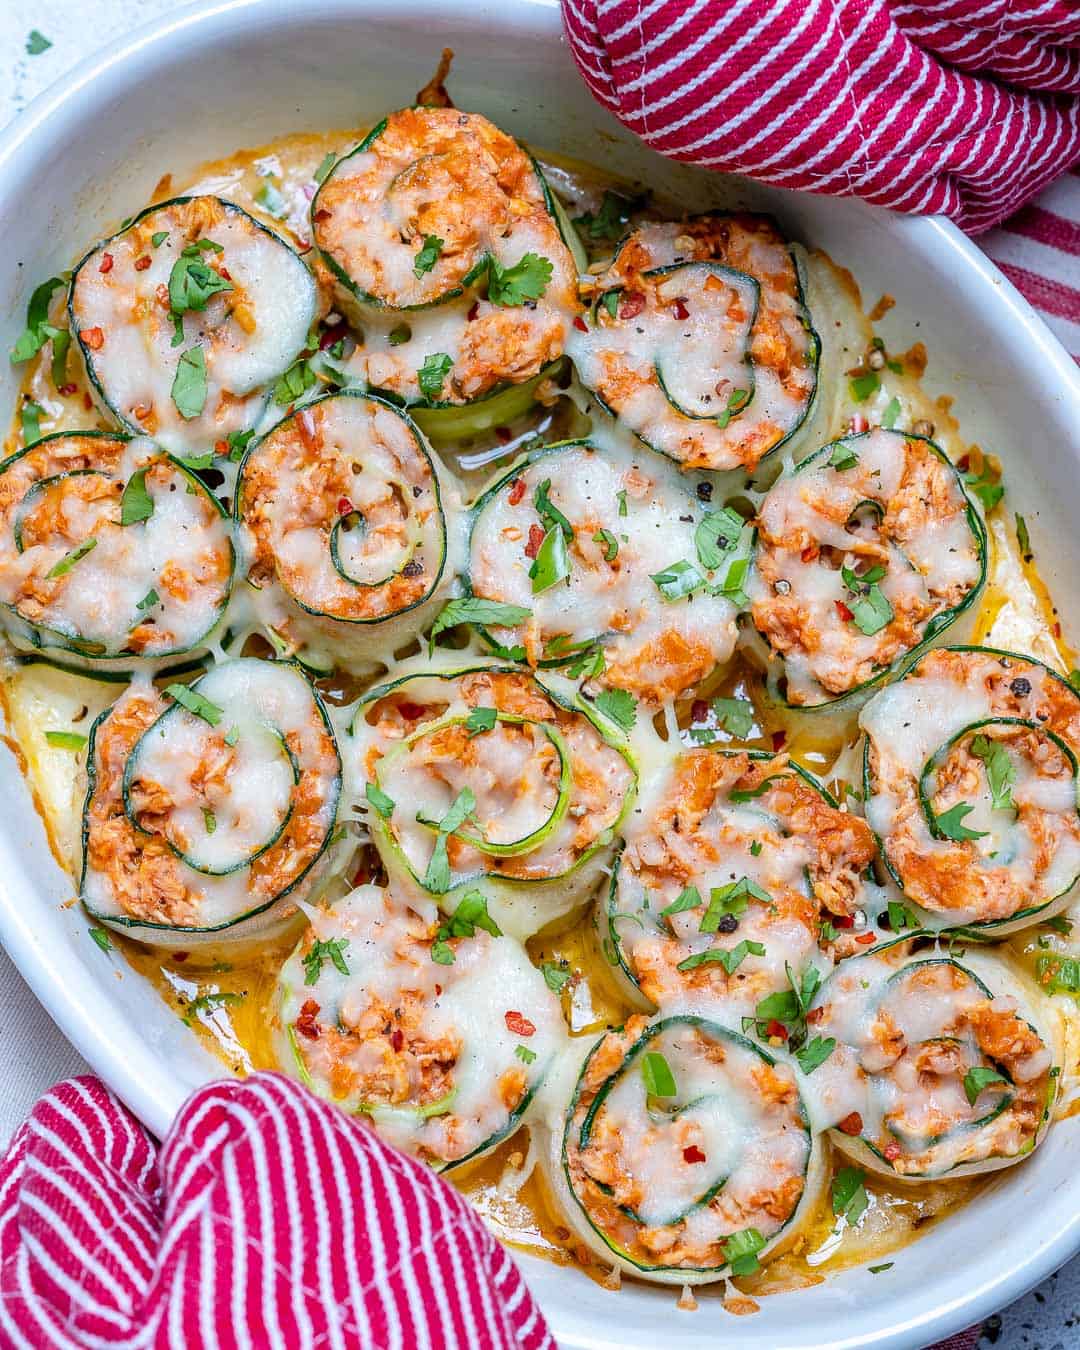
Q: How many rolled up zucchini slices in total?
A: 14